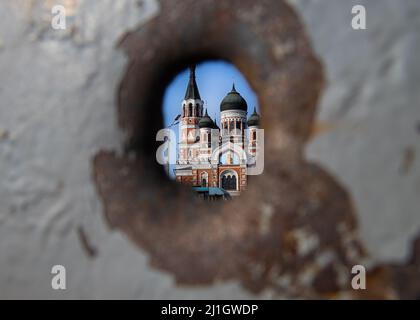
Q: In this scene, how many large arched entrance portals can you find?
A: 1